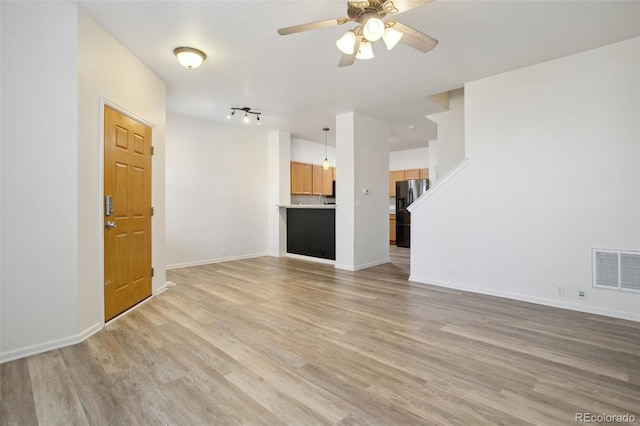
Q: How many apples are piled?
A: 0